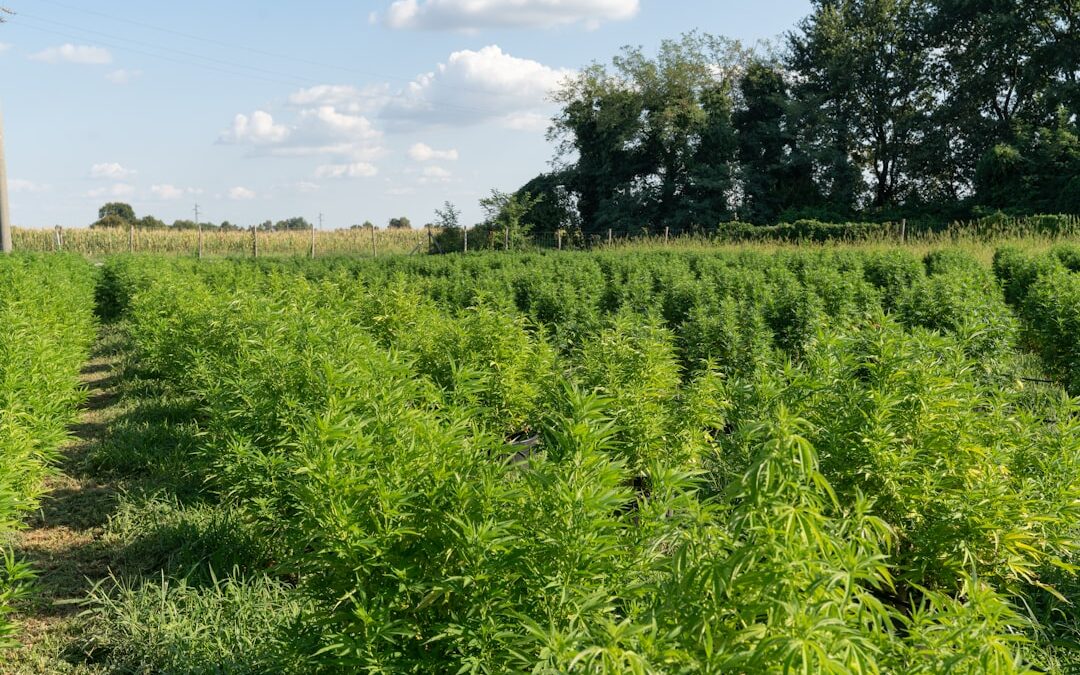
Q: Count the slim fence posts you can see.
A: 13